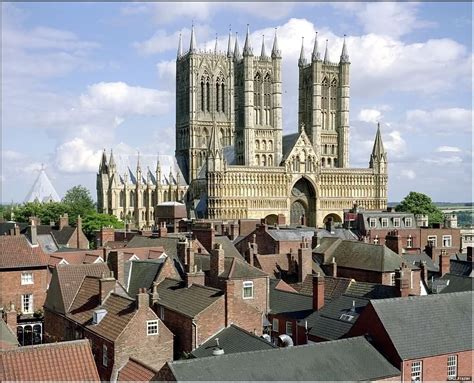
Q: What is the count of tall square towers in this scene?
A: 3